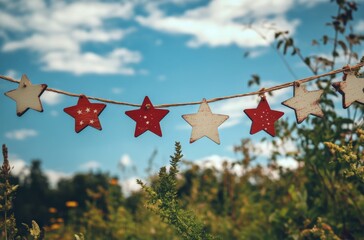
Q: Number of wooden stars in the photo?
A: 7